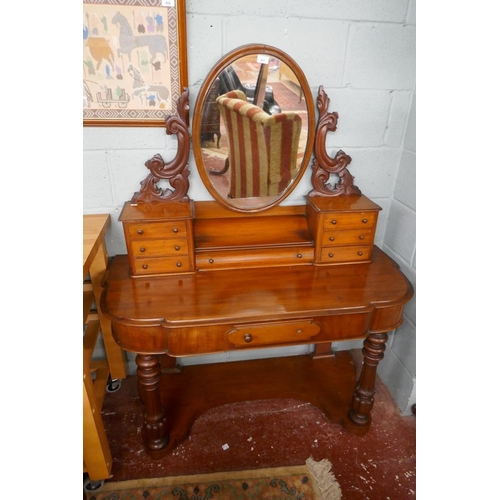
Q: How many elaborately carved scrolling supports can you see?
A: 2